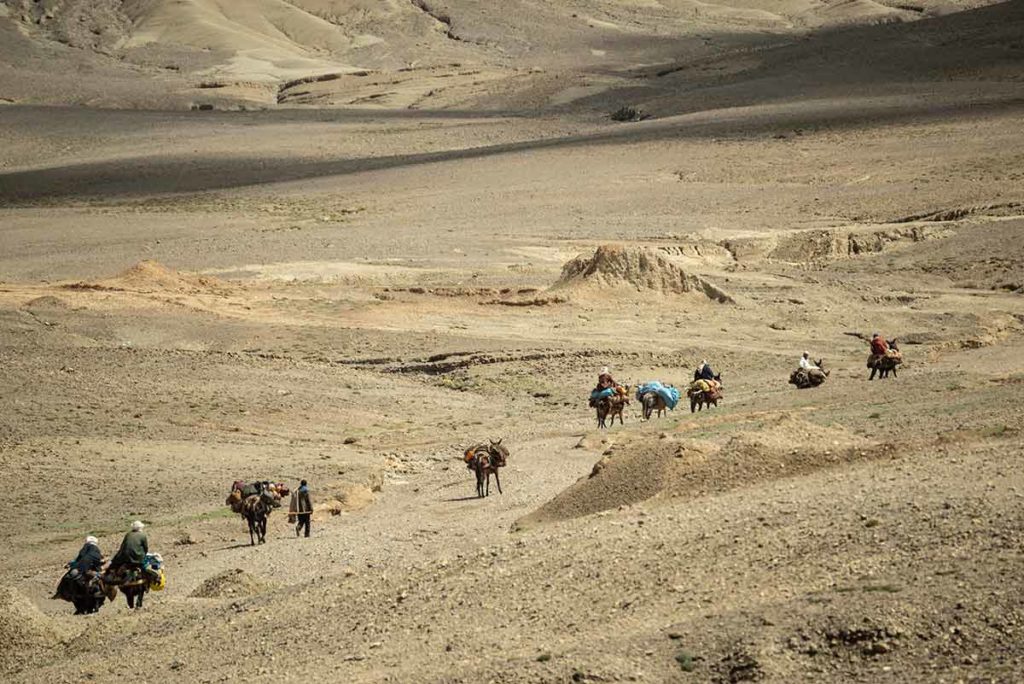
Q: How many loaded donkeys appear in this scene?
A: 9